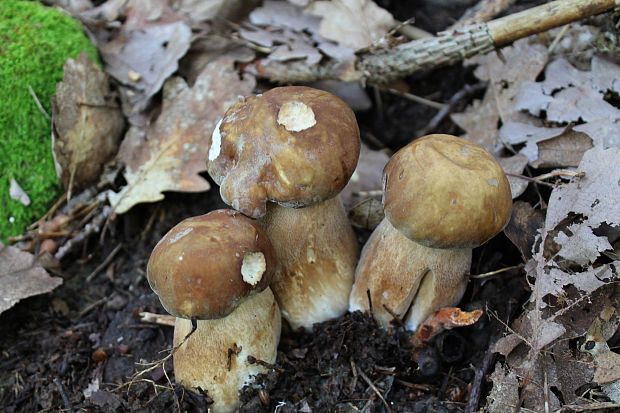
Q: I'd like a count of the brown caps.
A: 3